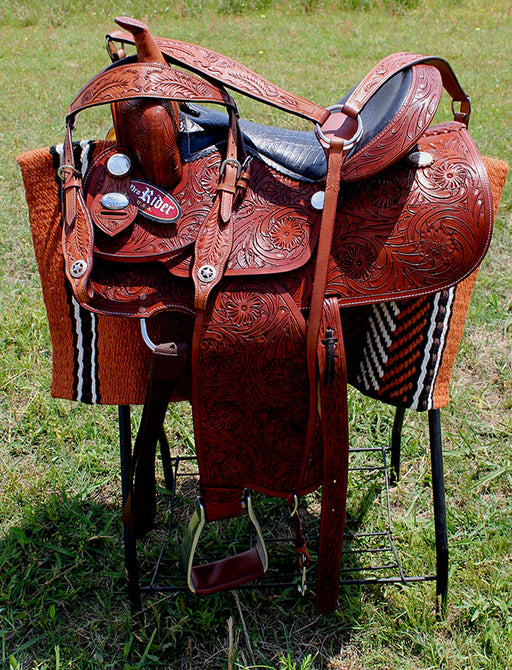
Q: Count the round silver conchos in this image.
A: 6